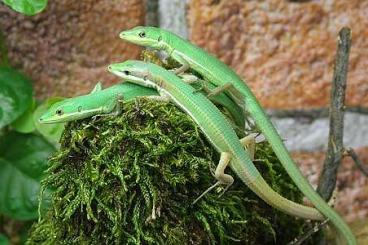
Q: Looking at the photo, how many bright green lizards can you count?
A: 3